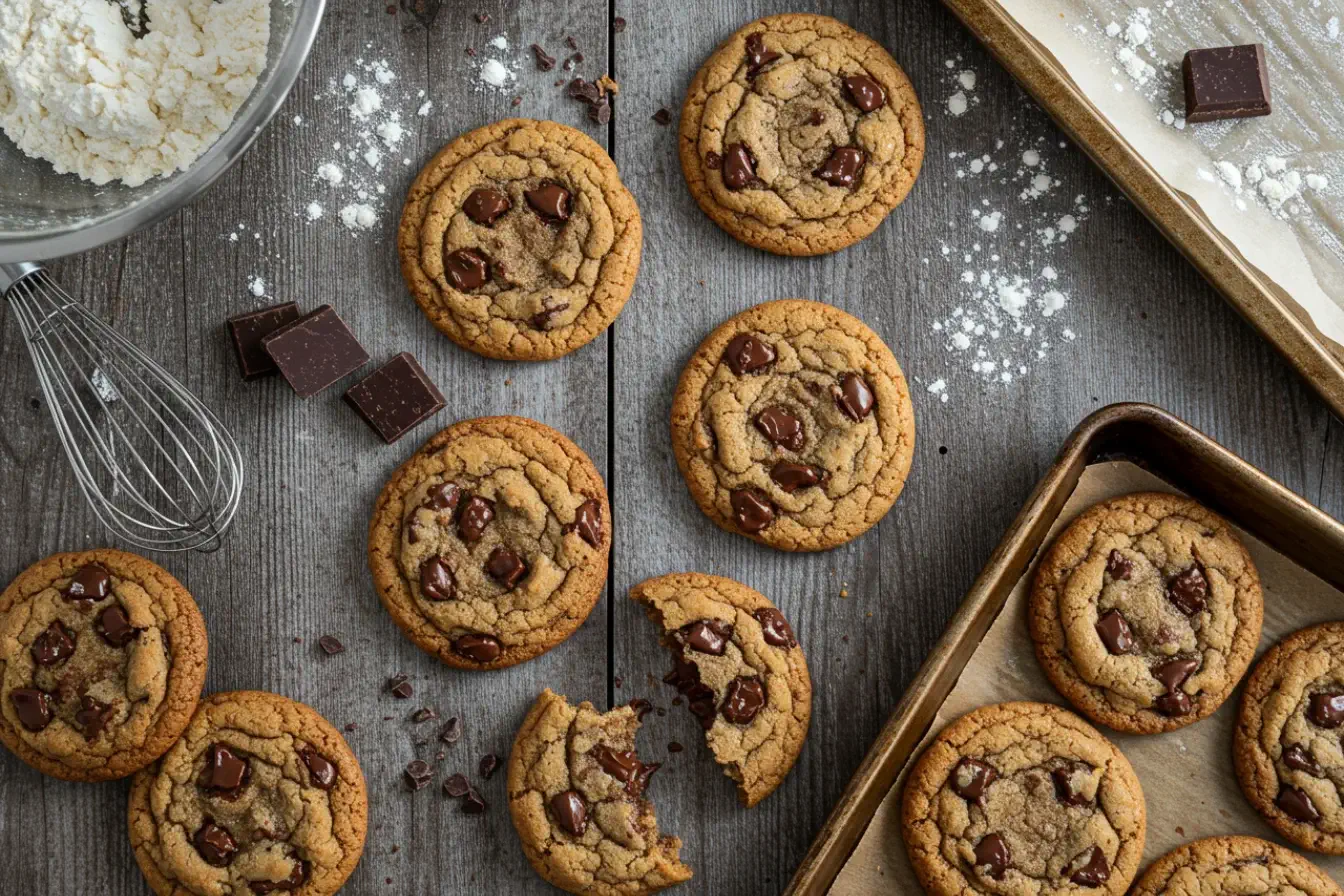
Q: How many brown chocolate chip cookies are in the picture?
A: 11